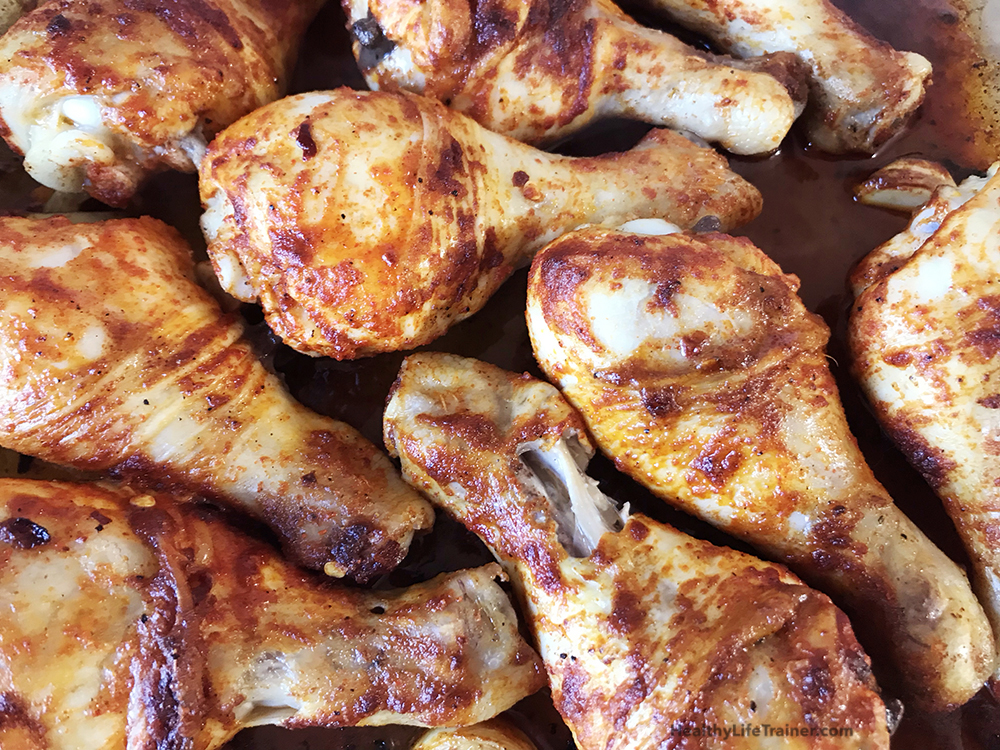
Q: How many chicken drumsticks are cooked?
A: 9